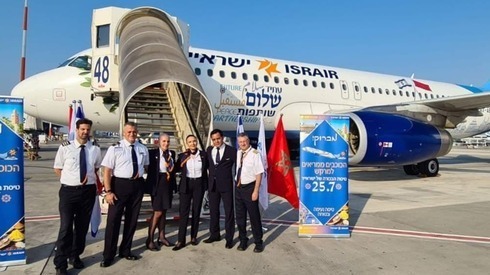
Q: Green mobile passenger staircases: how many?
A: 0